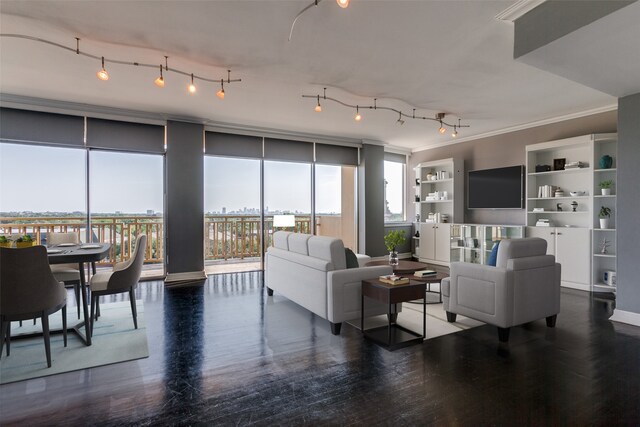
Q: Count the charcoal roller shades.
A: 6